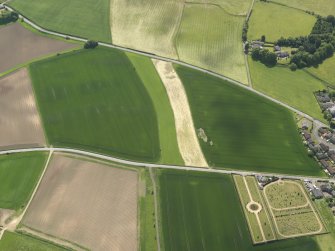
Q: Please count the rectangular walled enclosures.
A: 2